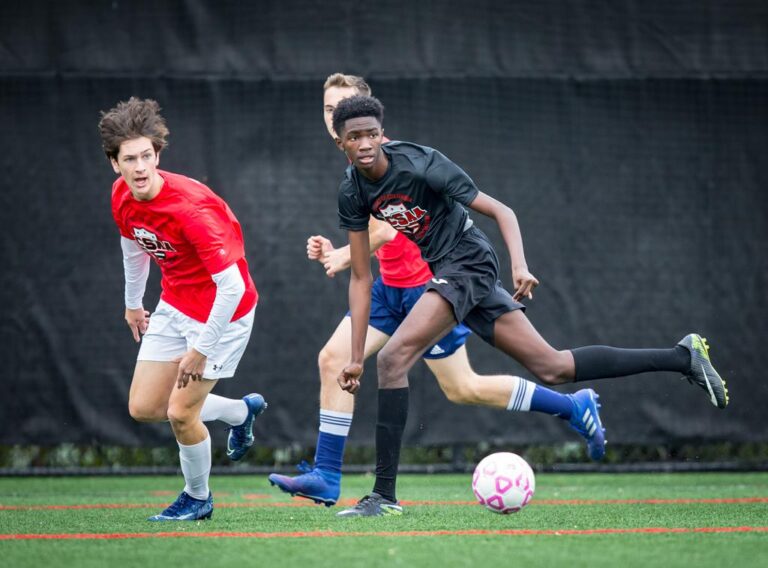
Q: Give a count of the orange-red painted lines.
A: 2